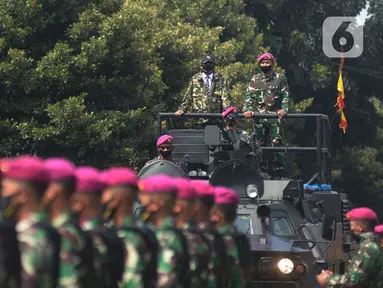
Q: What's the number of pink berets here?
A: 13